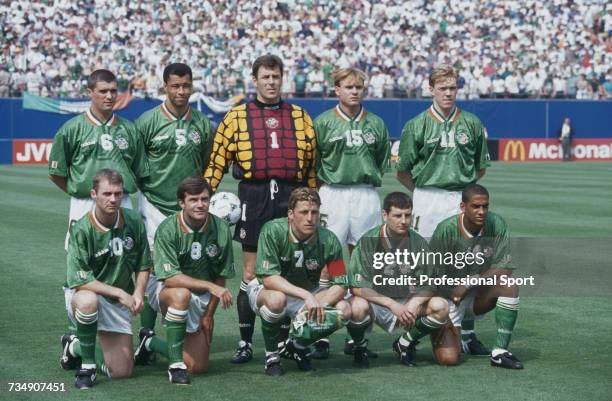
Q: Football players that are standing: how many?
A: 5